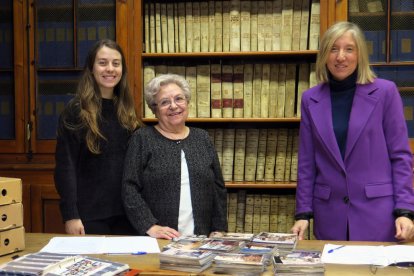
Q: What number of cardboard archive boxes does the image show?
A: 3